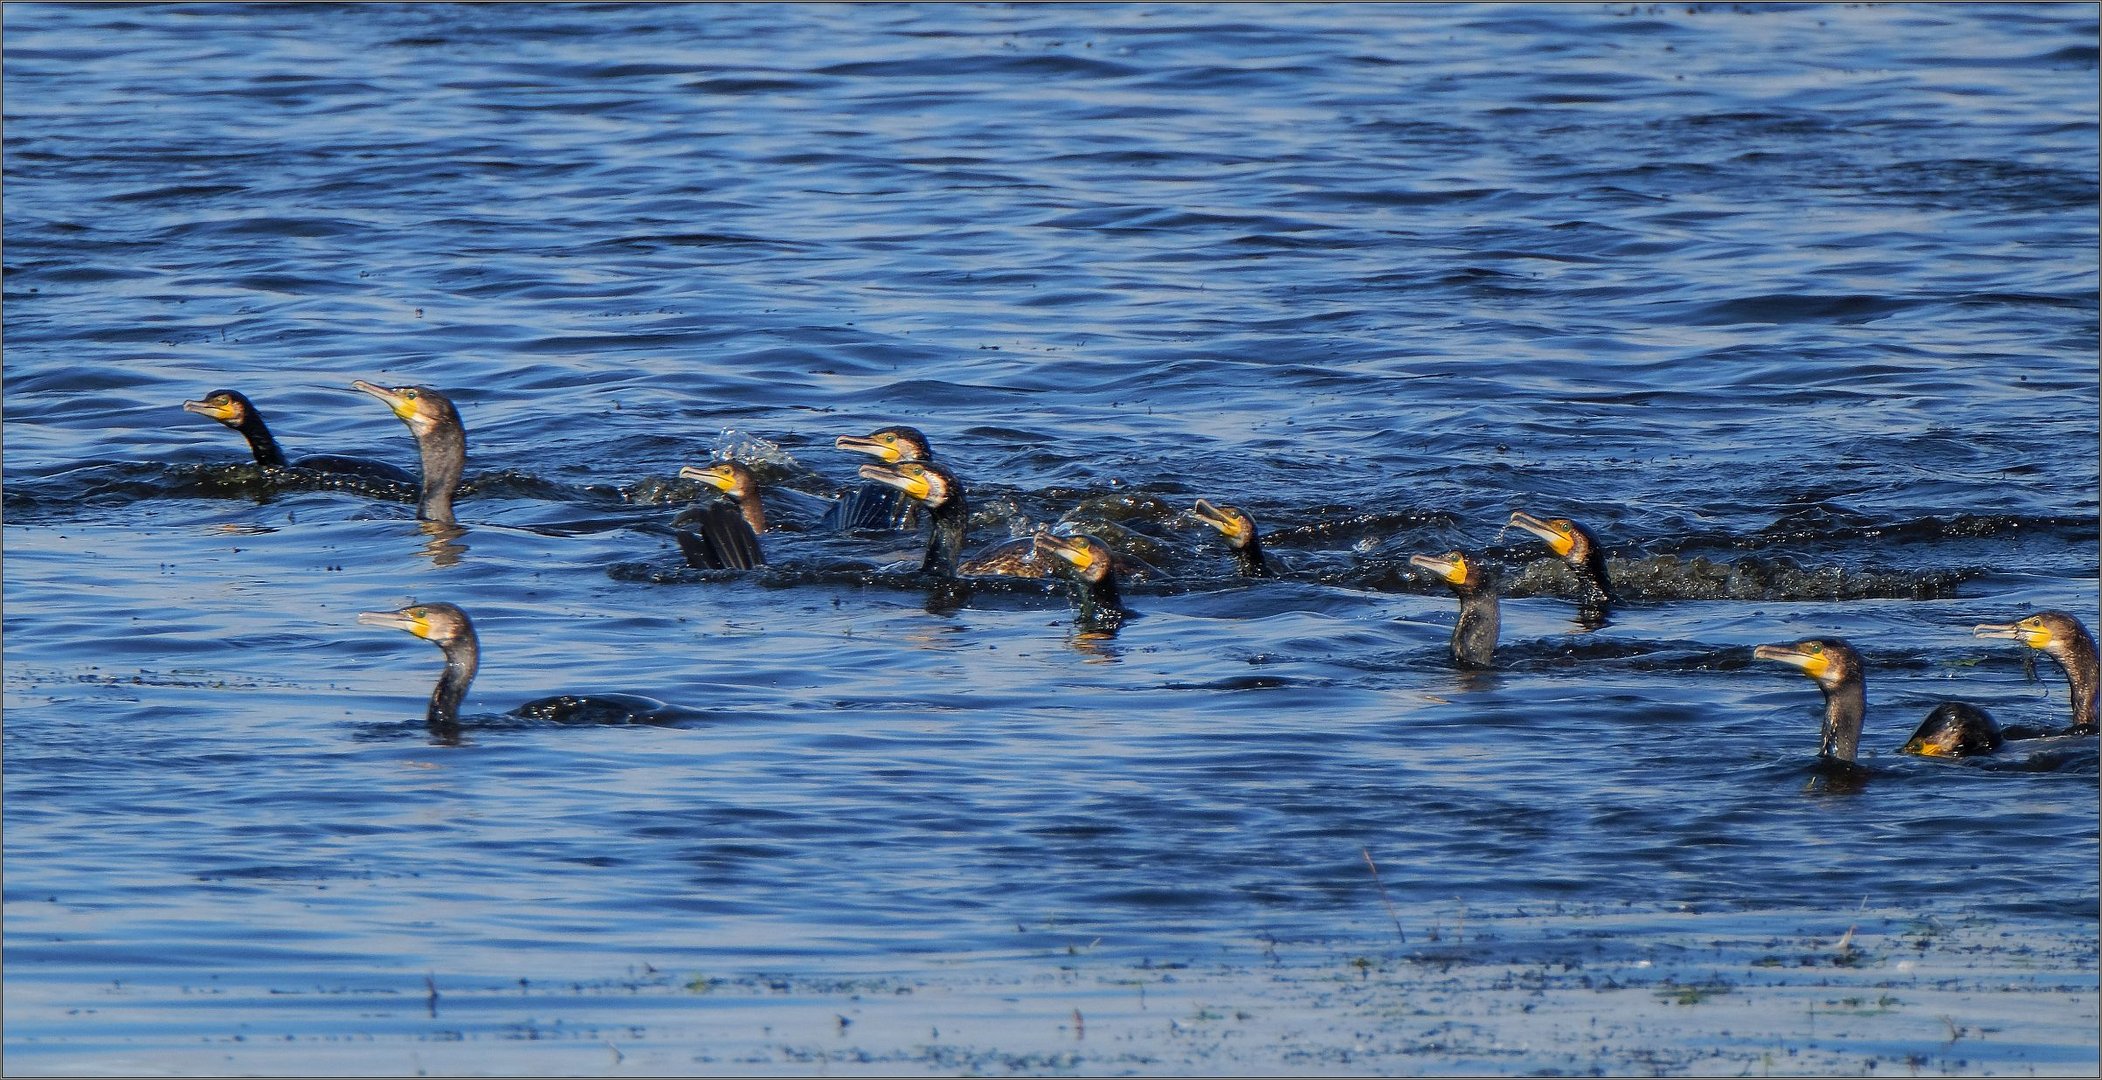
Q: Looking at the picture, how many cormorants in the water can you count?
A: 13